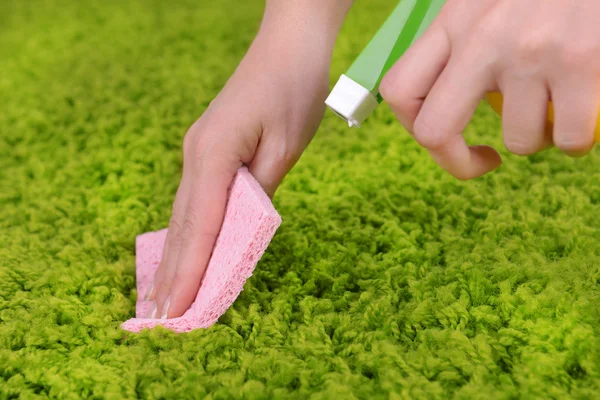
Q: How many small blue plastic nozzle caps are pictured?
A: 0